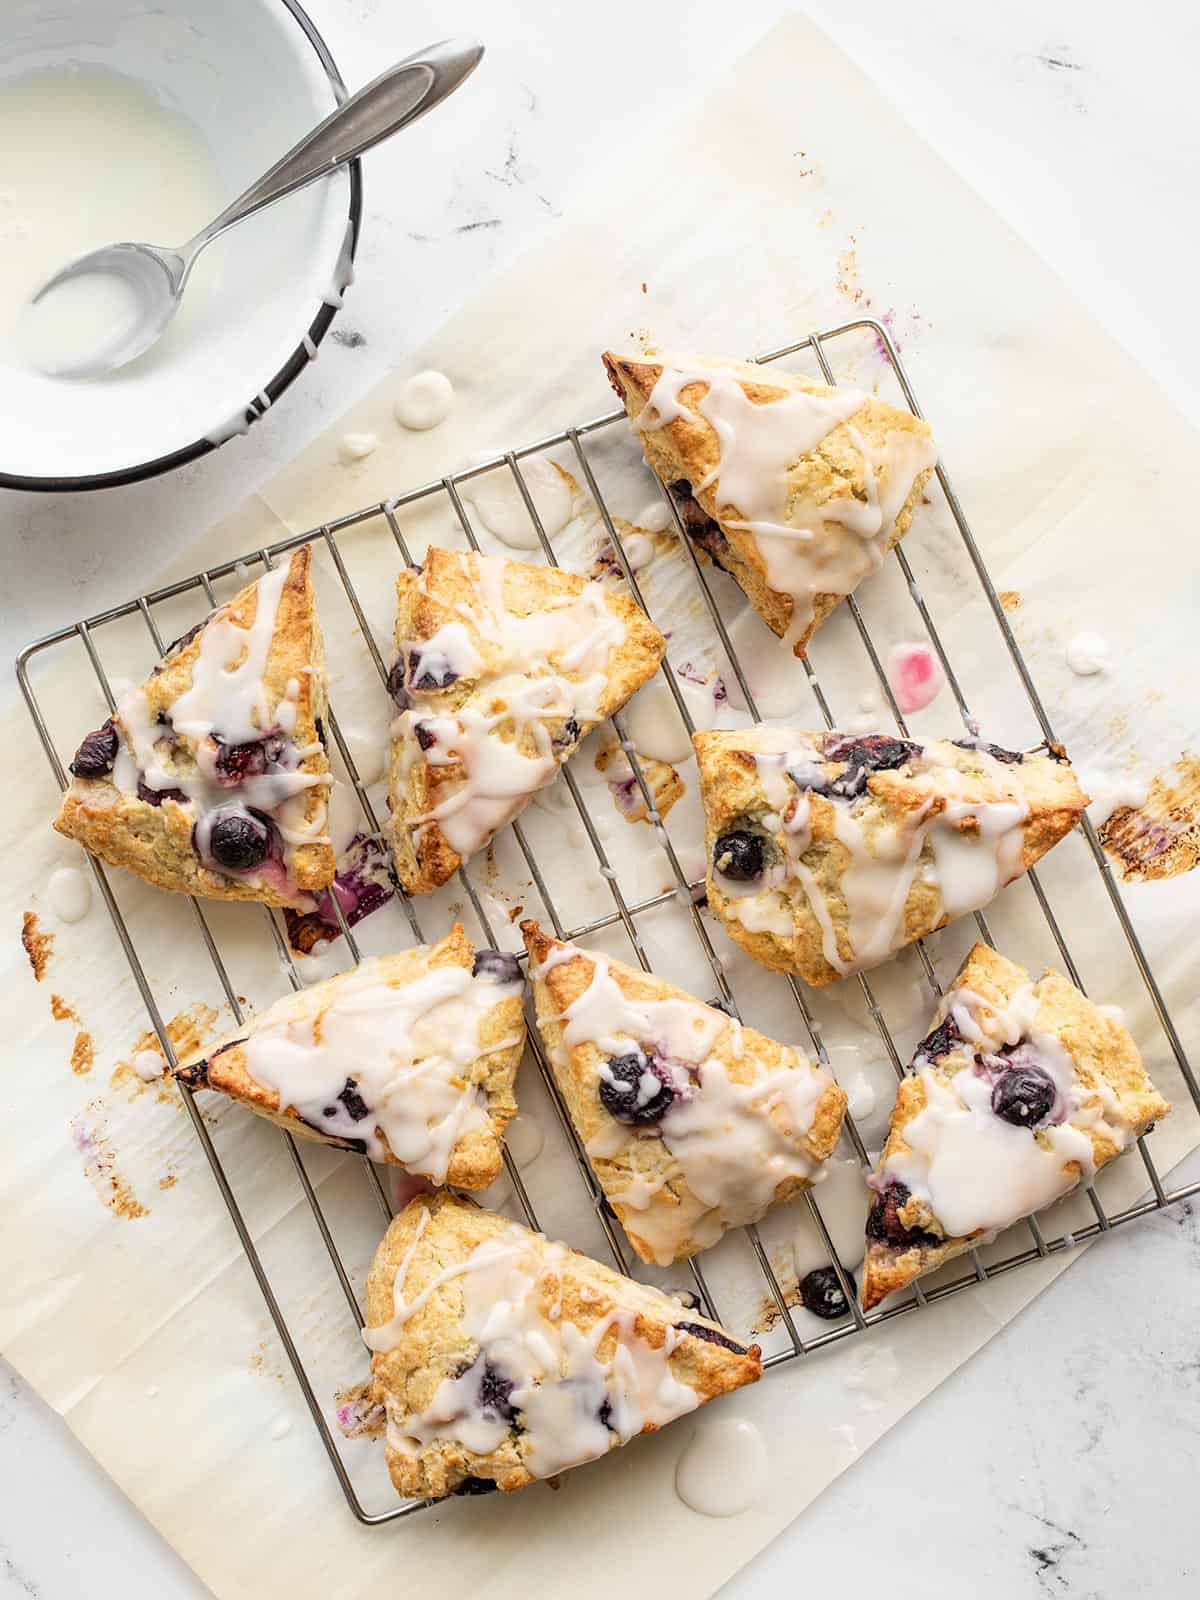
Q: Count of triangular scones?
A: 8